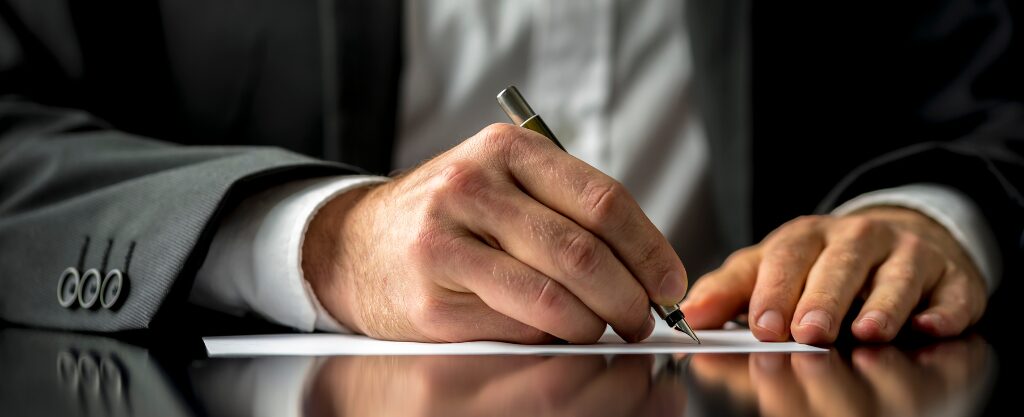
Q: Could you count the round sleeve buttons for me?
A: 3